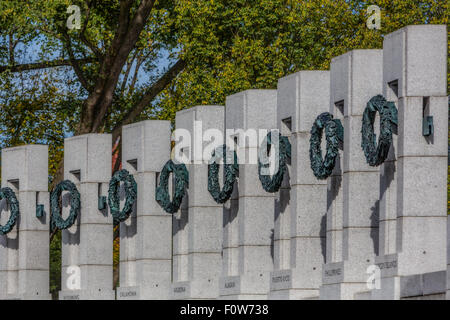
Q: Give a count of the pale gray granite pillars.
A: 8